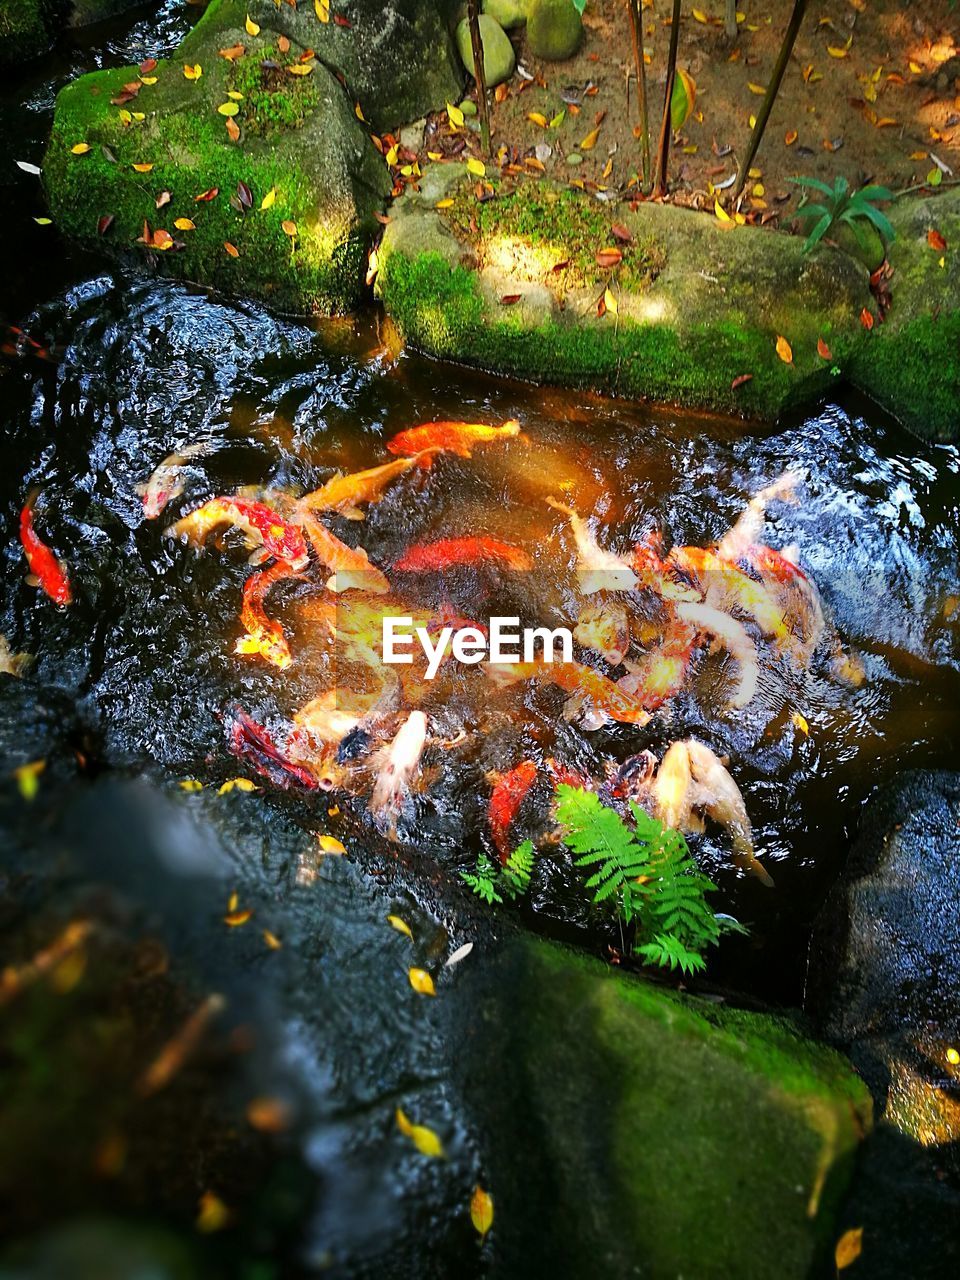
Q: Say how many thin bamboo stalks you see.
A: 4